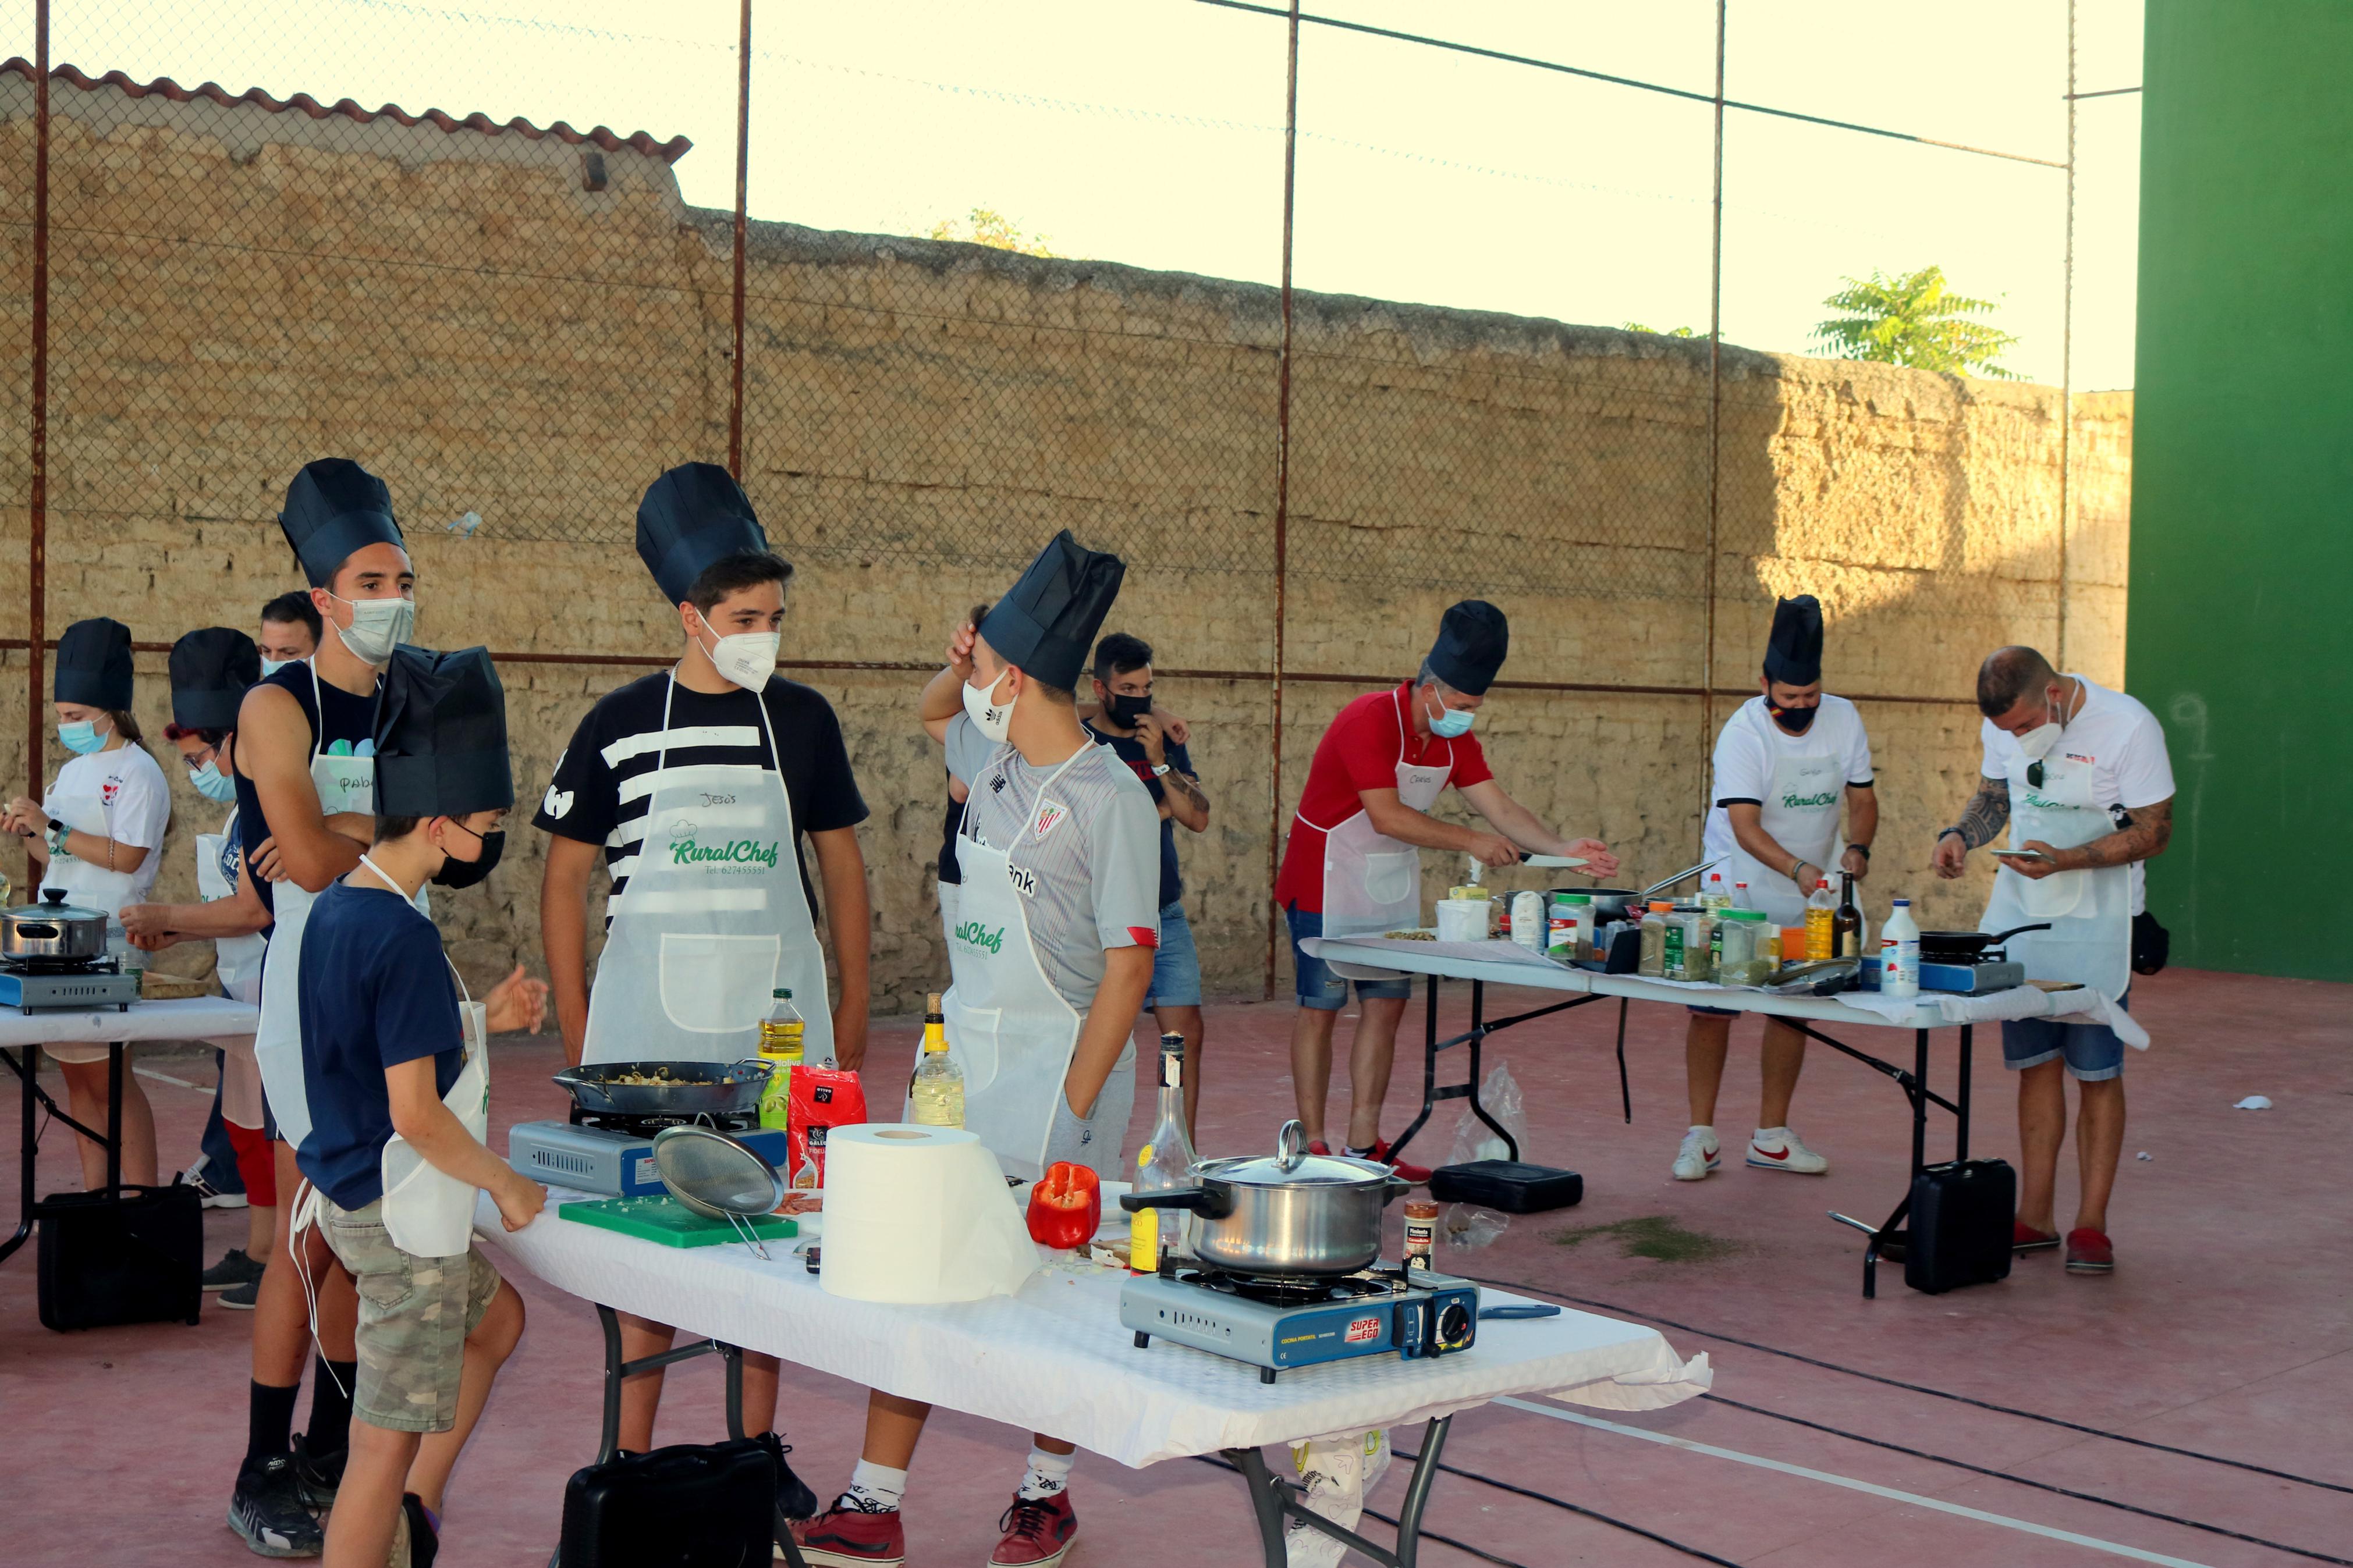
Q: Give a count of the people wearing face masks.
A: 11